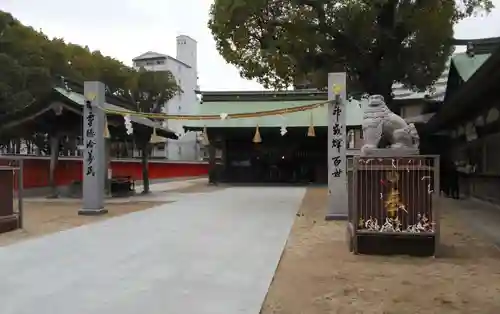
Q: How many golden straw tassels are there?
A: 5